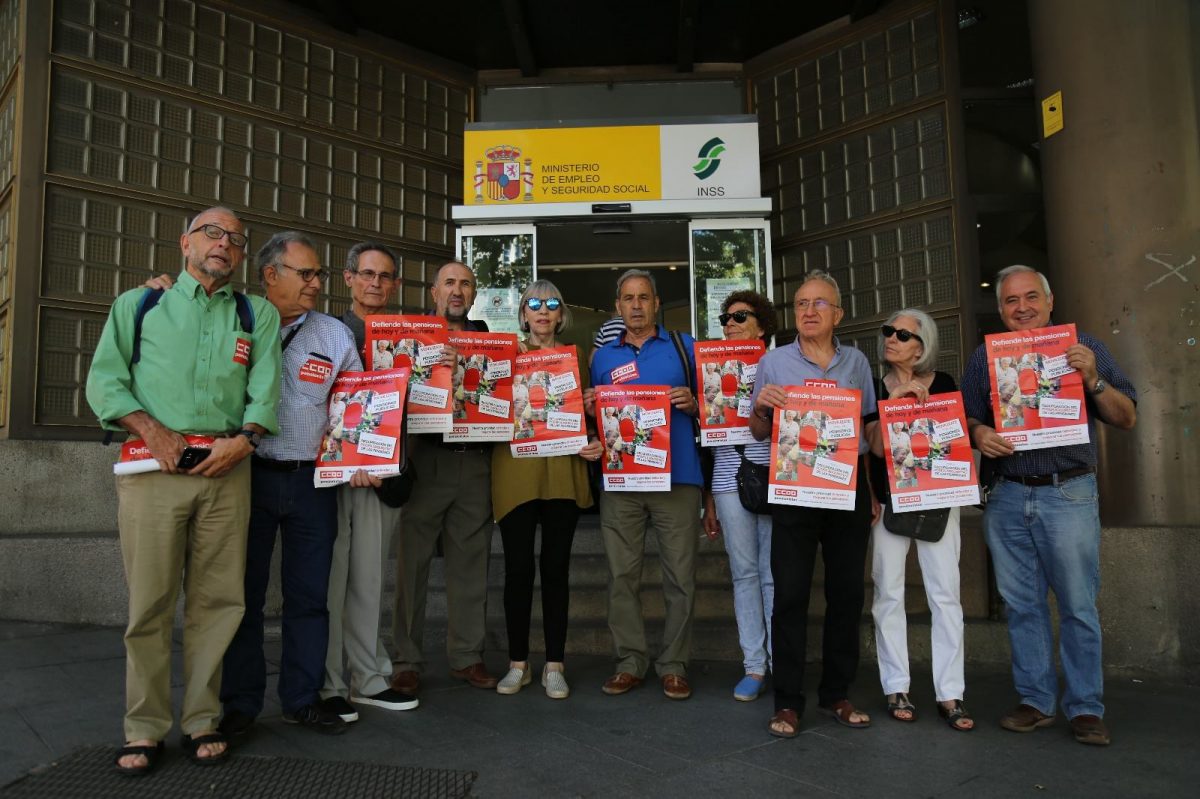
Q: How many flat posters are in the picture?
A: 9